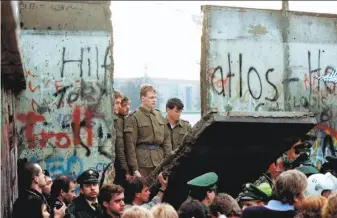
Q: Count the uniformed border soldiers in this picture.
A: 4